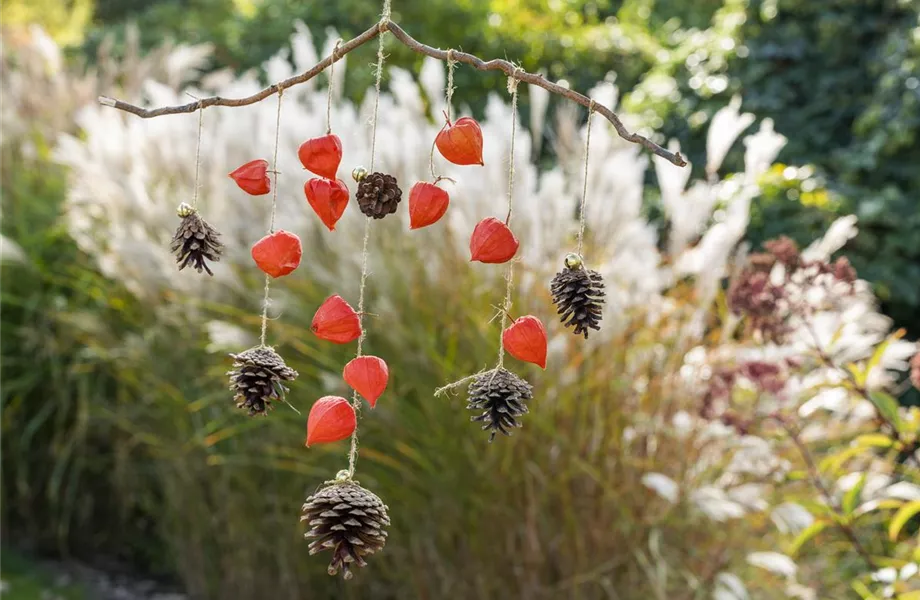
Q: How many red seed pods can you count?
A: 11